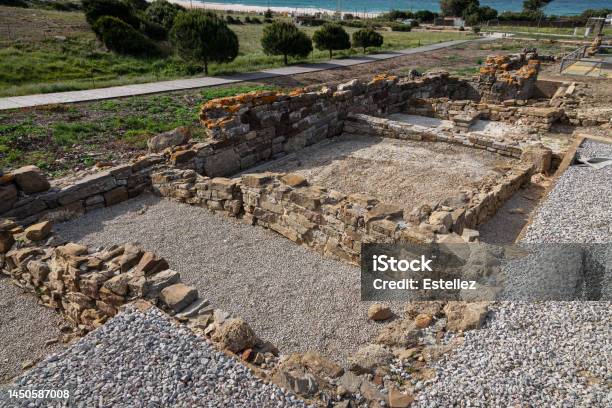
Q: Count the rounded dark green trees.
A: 4